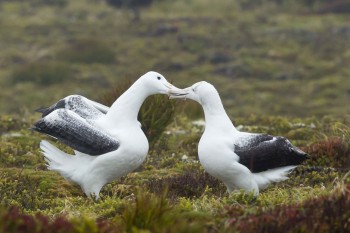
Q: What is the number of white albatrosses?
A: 2